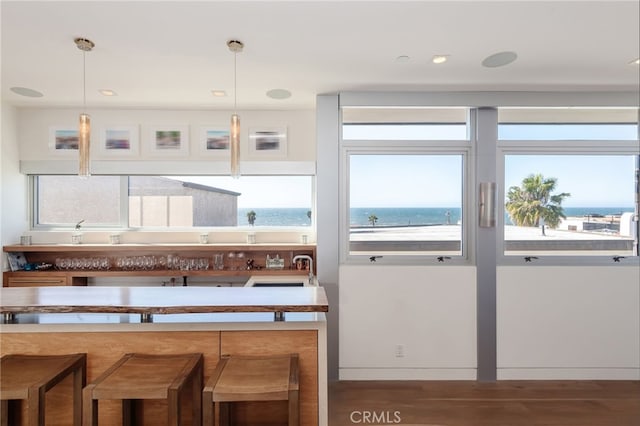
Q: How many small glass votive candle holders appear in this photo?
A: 6